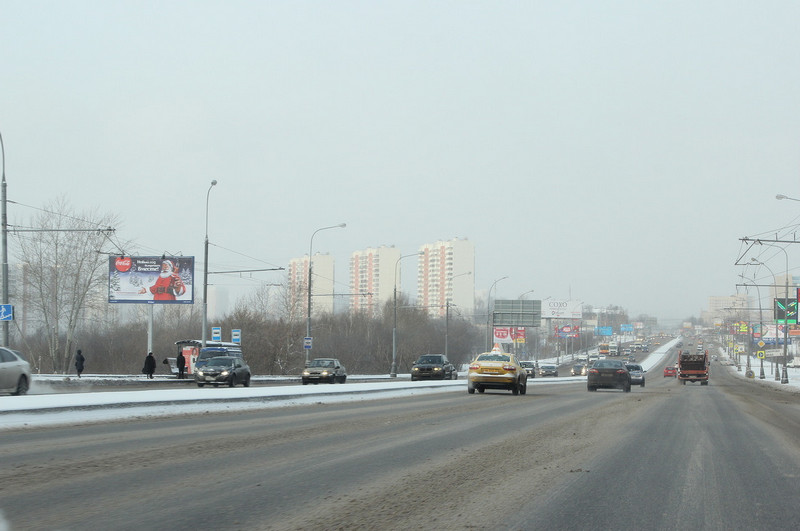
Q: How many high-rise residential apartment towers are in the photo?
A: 3